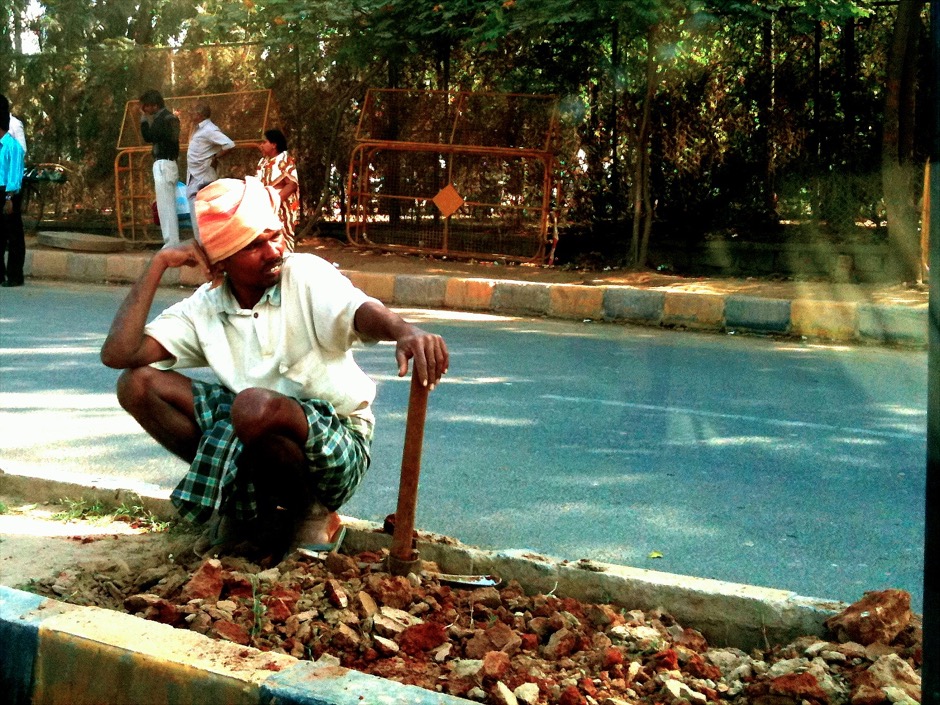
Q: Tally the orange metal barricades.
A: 2